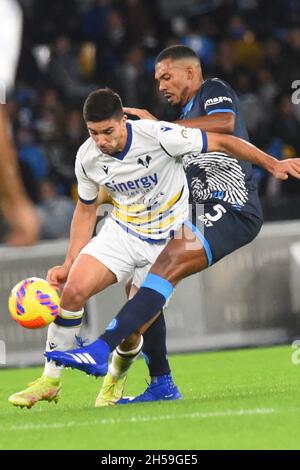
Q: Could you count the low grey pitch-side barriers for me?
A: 1